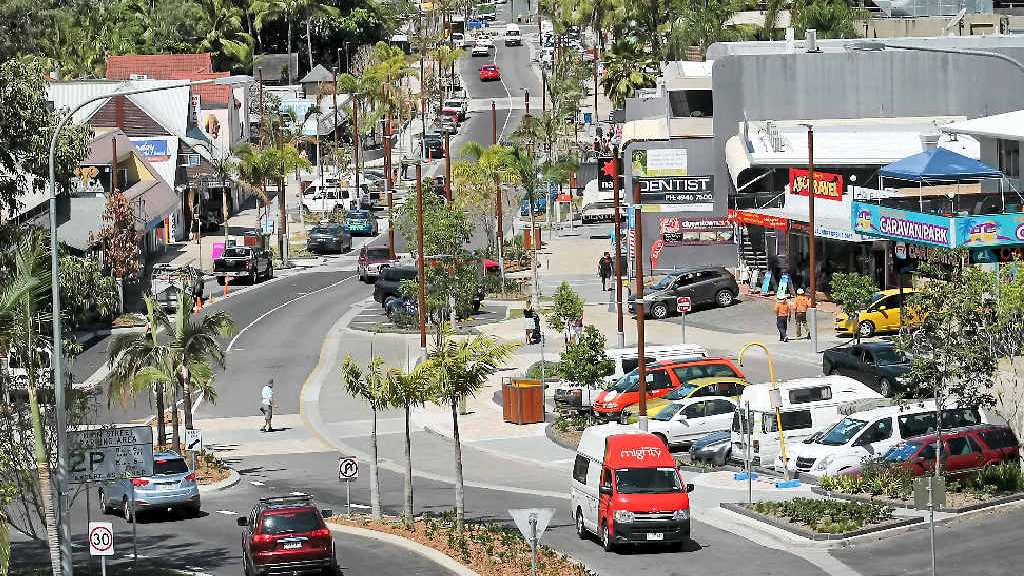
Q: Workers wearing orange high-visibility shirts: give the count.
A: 2